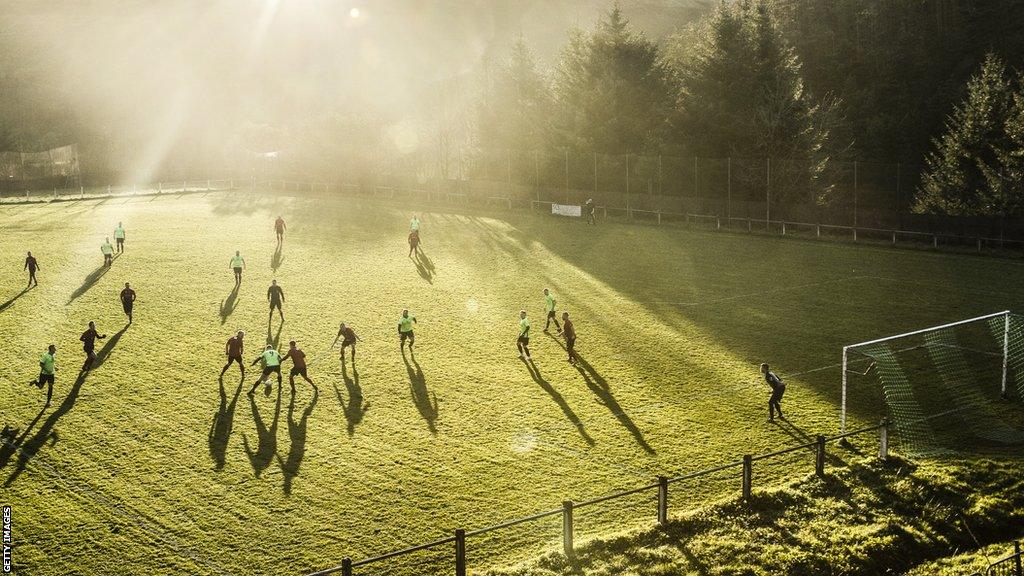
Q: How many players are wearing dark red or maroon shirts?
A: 9